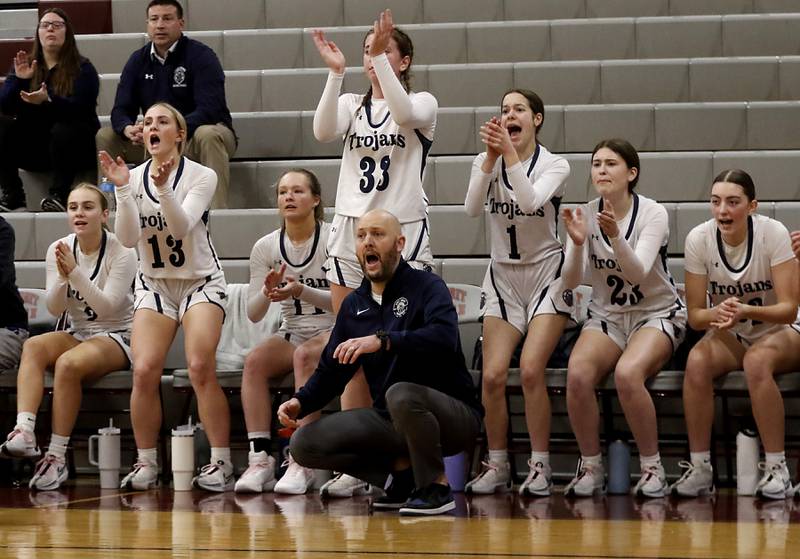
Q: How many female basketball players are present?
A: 7